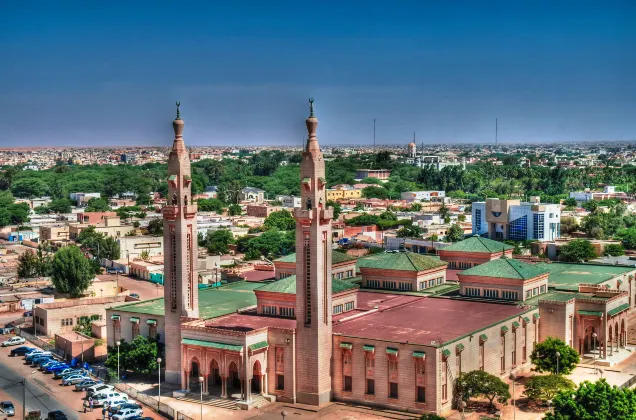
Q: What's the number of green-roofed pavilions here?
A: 5